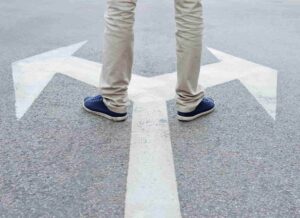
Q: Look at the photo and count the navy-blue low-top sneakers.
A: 2